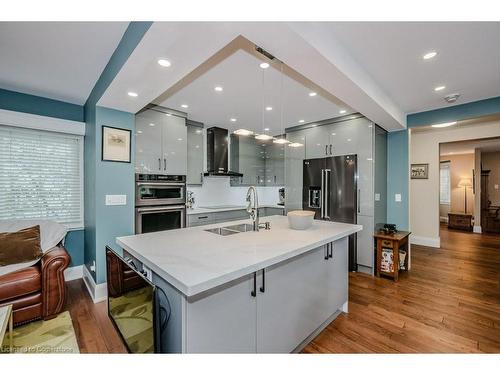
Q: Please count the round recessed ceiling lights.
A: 13